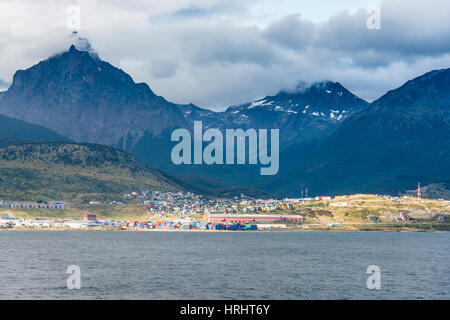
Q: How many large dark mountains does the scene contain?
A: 3